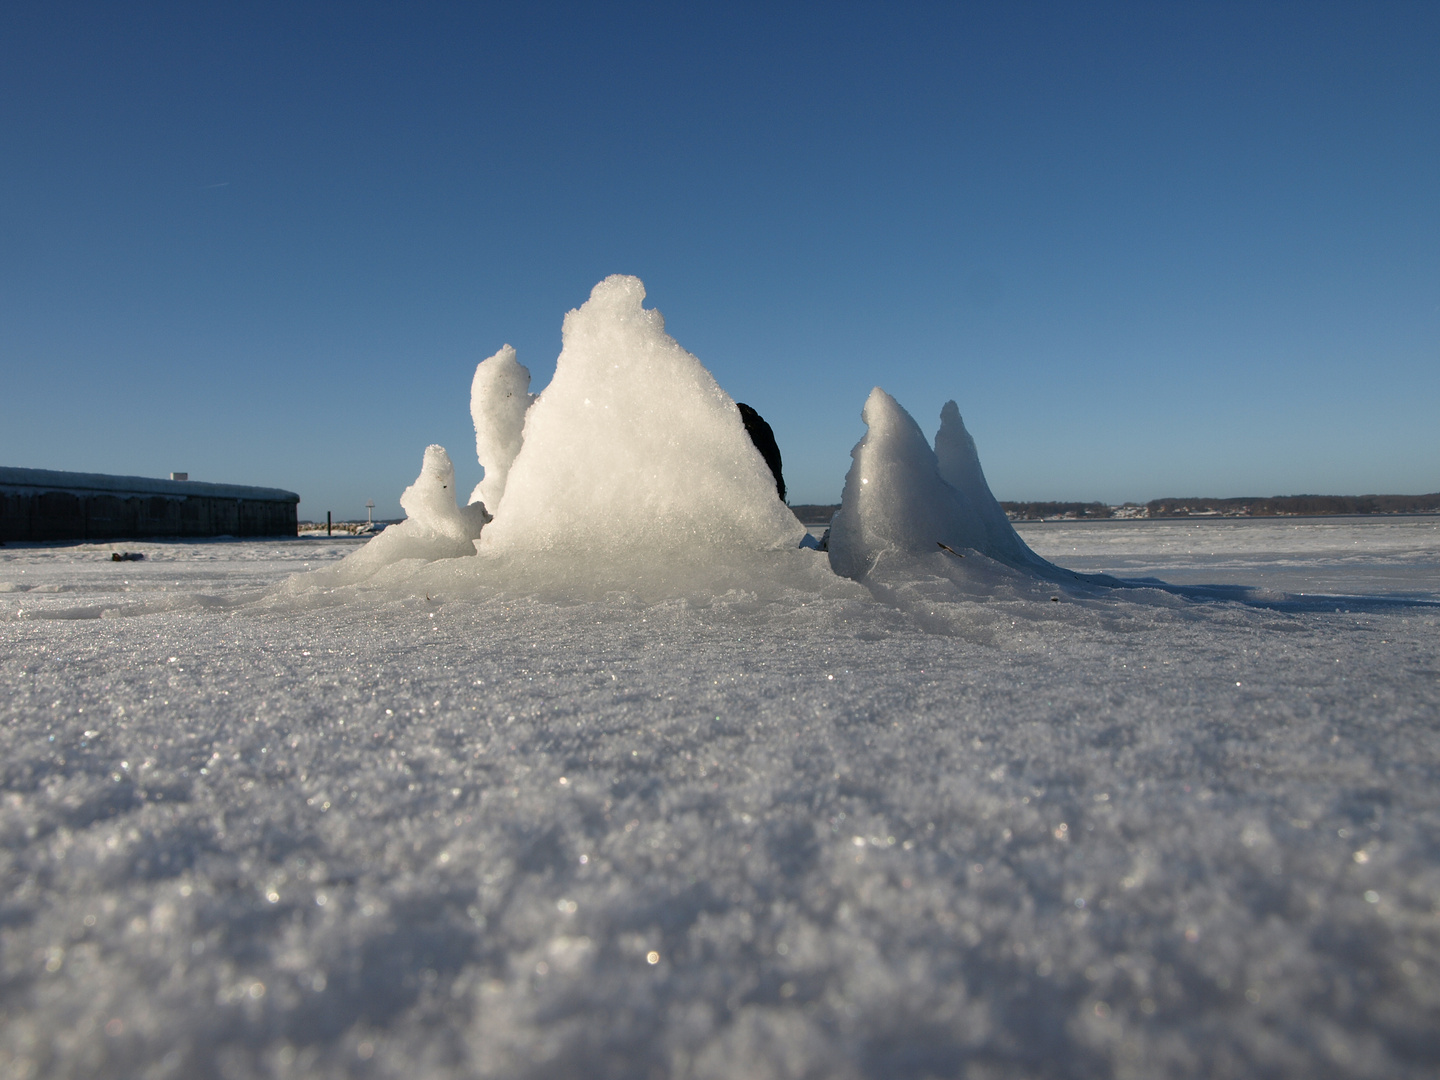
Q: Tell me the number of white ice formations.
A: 5